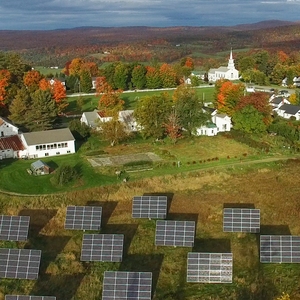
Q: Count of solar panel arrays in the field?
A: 11